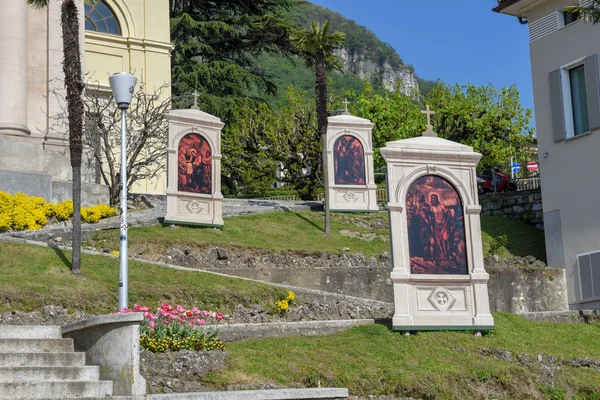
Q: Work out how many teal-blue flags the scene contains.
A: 0